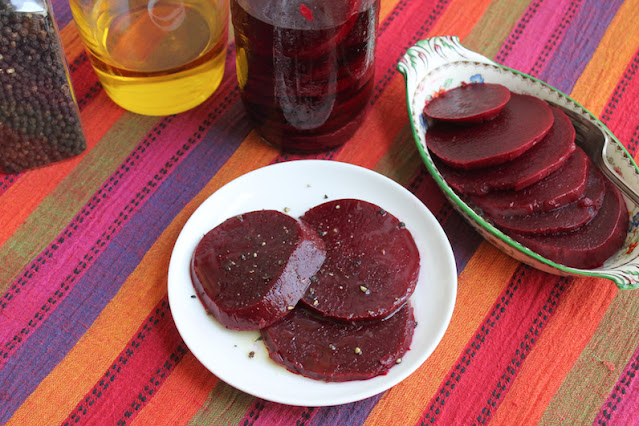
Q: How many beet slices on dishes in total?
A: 9